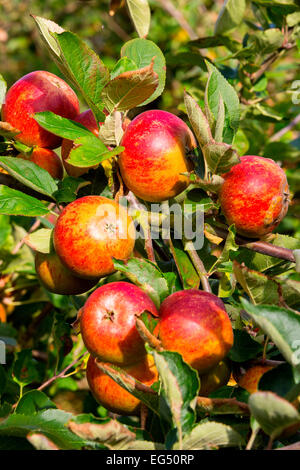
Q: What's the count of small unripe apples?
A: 0